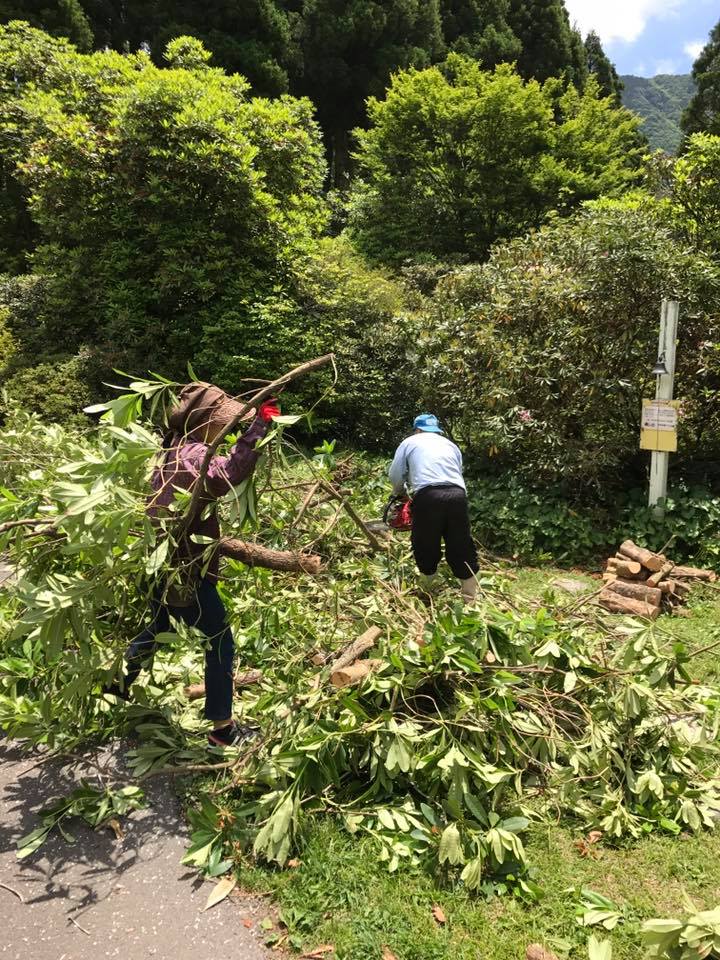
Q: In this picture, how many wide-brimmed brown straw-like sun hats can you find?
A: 1